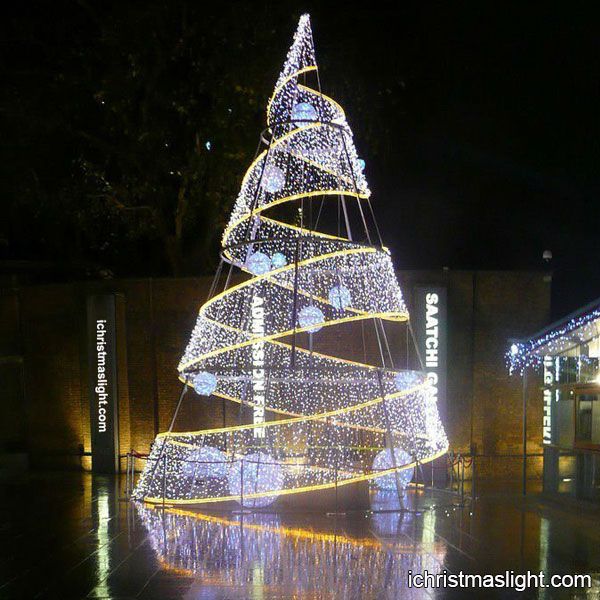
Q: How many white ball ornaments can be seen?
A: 12